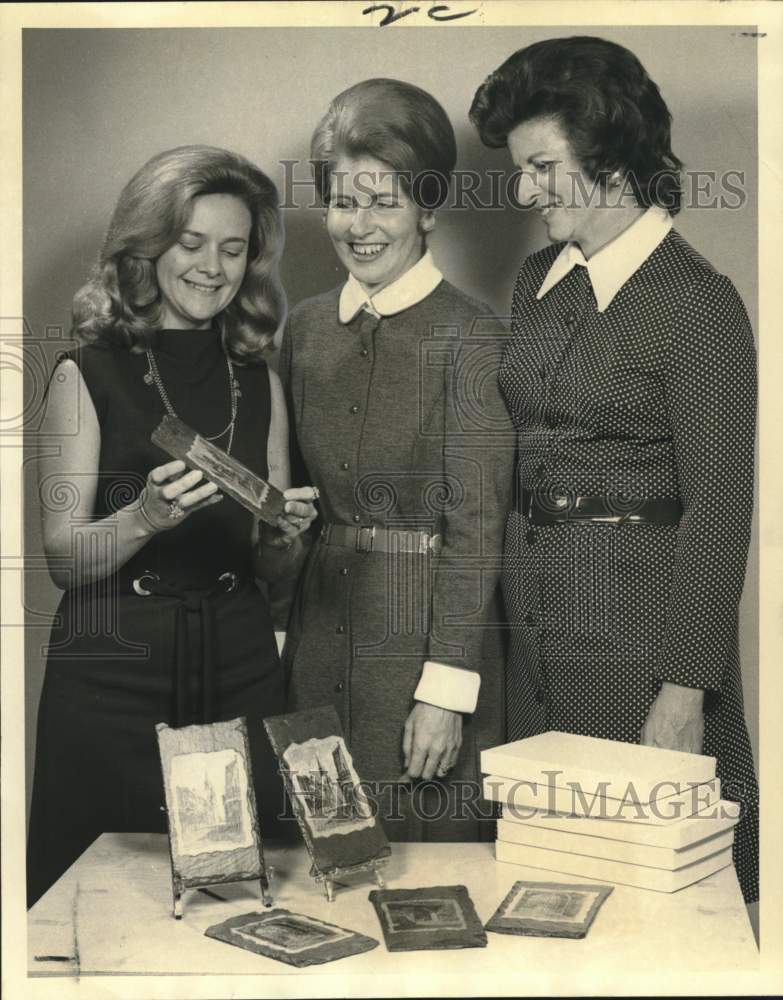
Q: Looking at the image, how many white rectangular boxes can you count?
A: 5